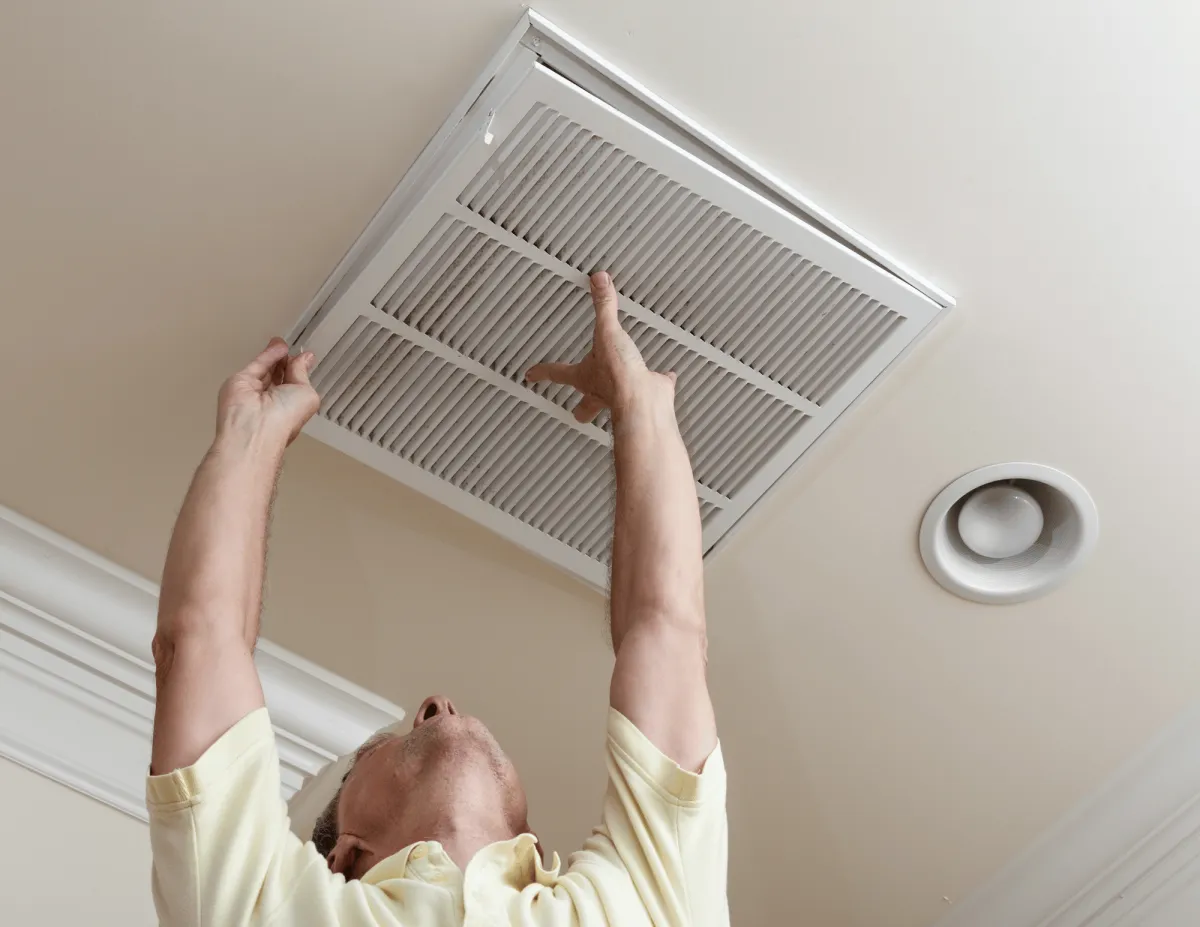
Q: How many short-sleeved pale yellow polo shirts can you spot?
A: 1